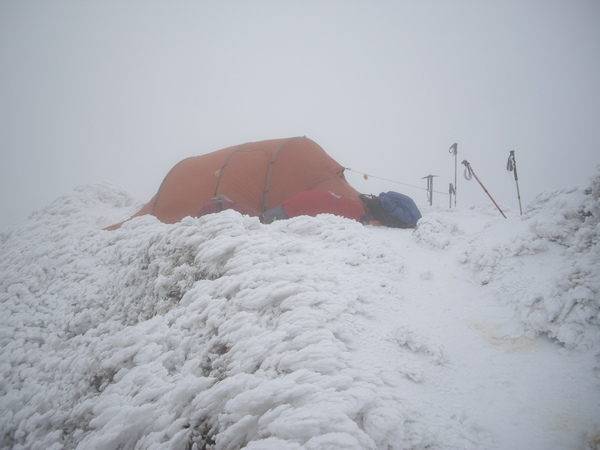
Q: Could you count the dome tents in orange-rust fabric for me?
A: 1